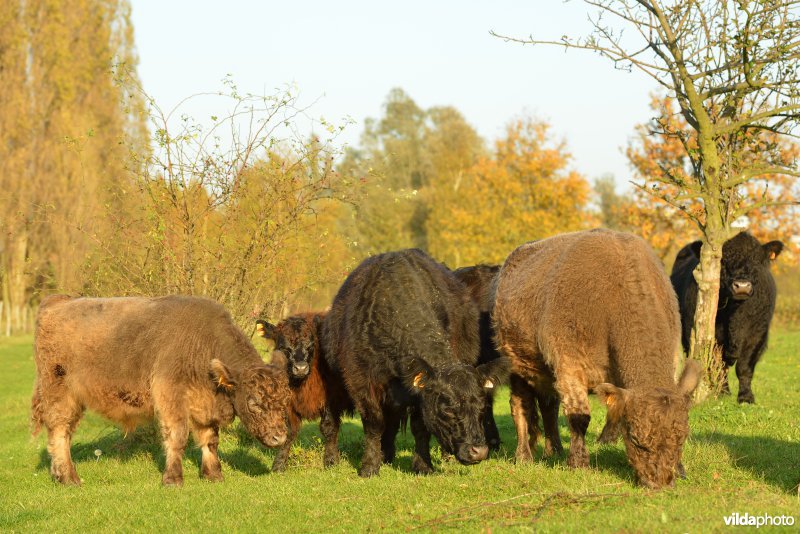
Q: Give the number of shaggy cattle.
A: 6